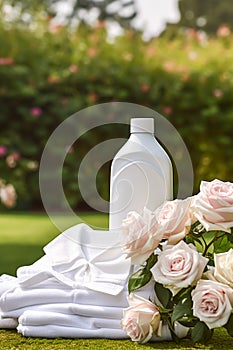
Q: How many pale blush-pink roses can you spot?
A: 6